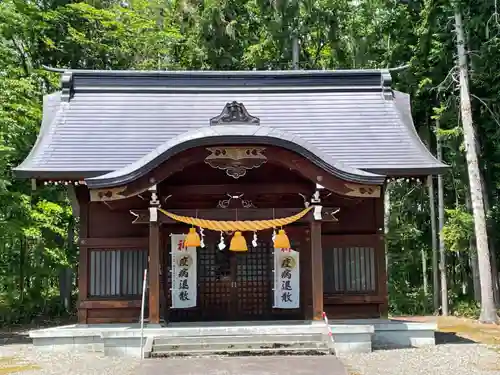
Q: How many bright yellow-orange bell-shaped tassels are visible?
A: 3